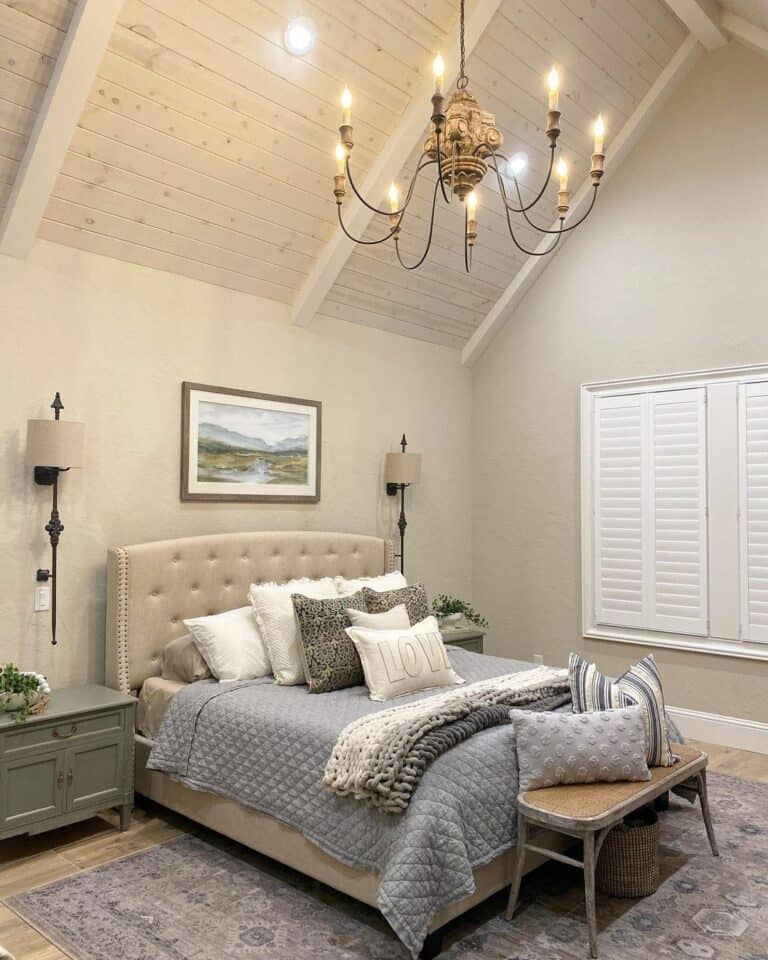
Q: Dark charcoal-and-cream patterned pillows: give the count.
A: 2